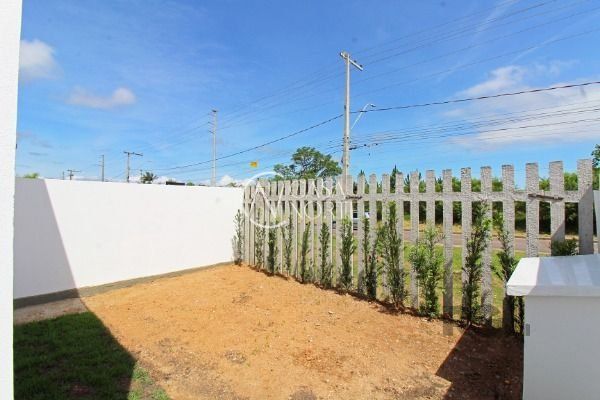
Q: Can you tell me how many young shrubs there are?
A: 13